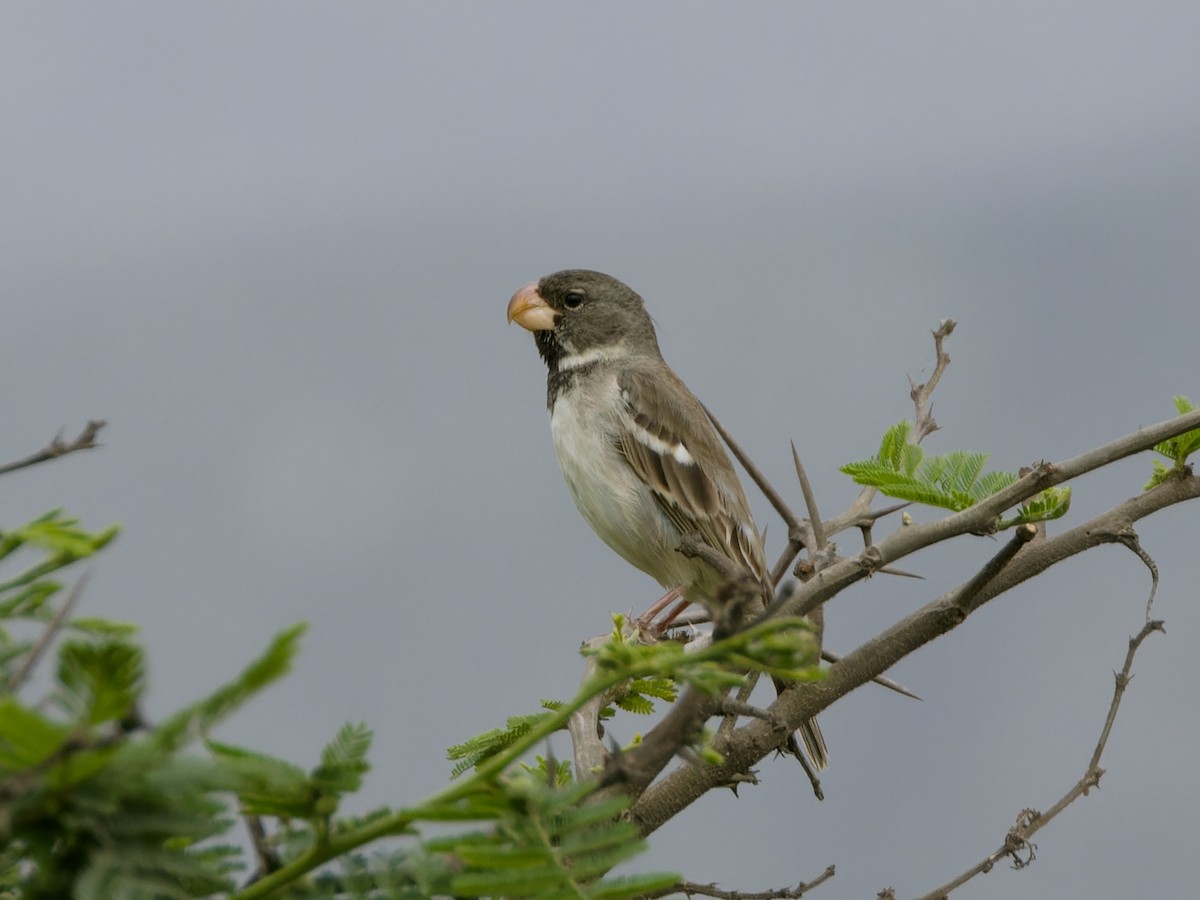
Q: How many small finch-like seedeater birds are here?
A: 1